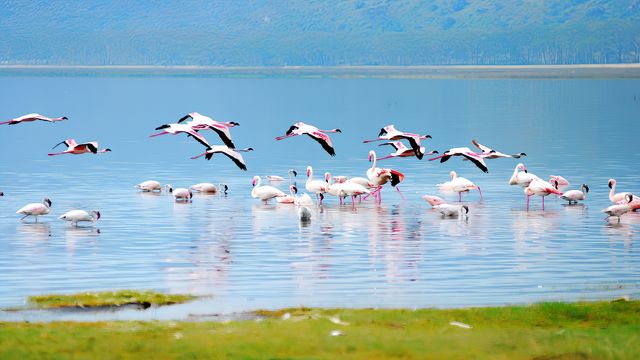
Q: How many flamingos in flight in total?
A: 10